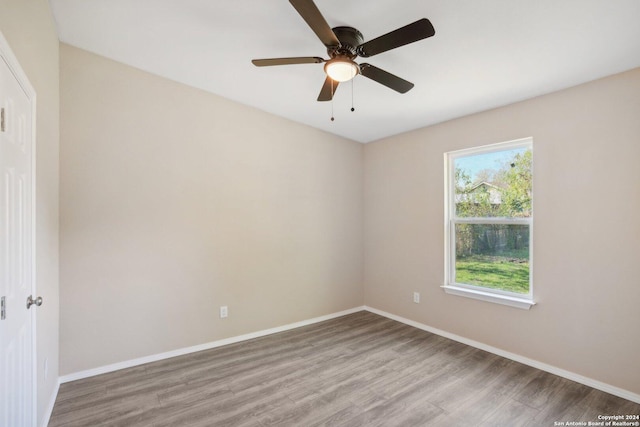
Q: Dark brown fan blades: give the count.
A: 5